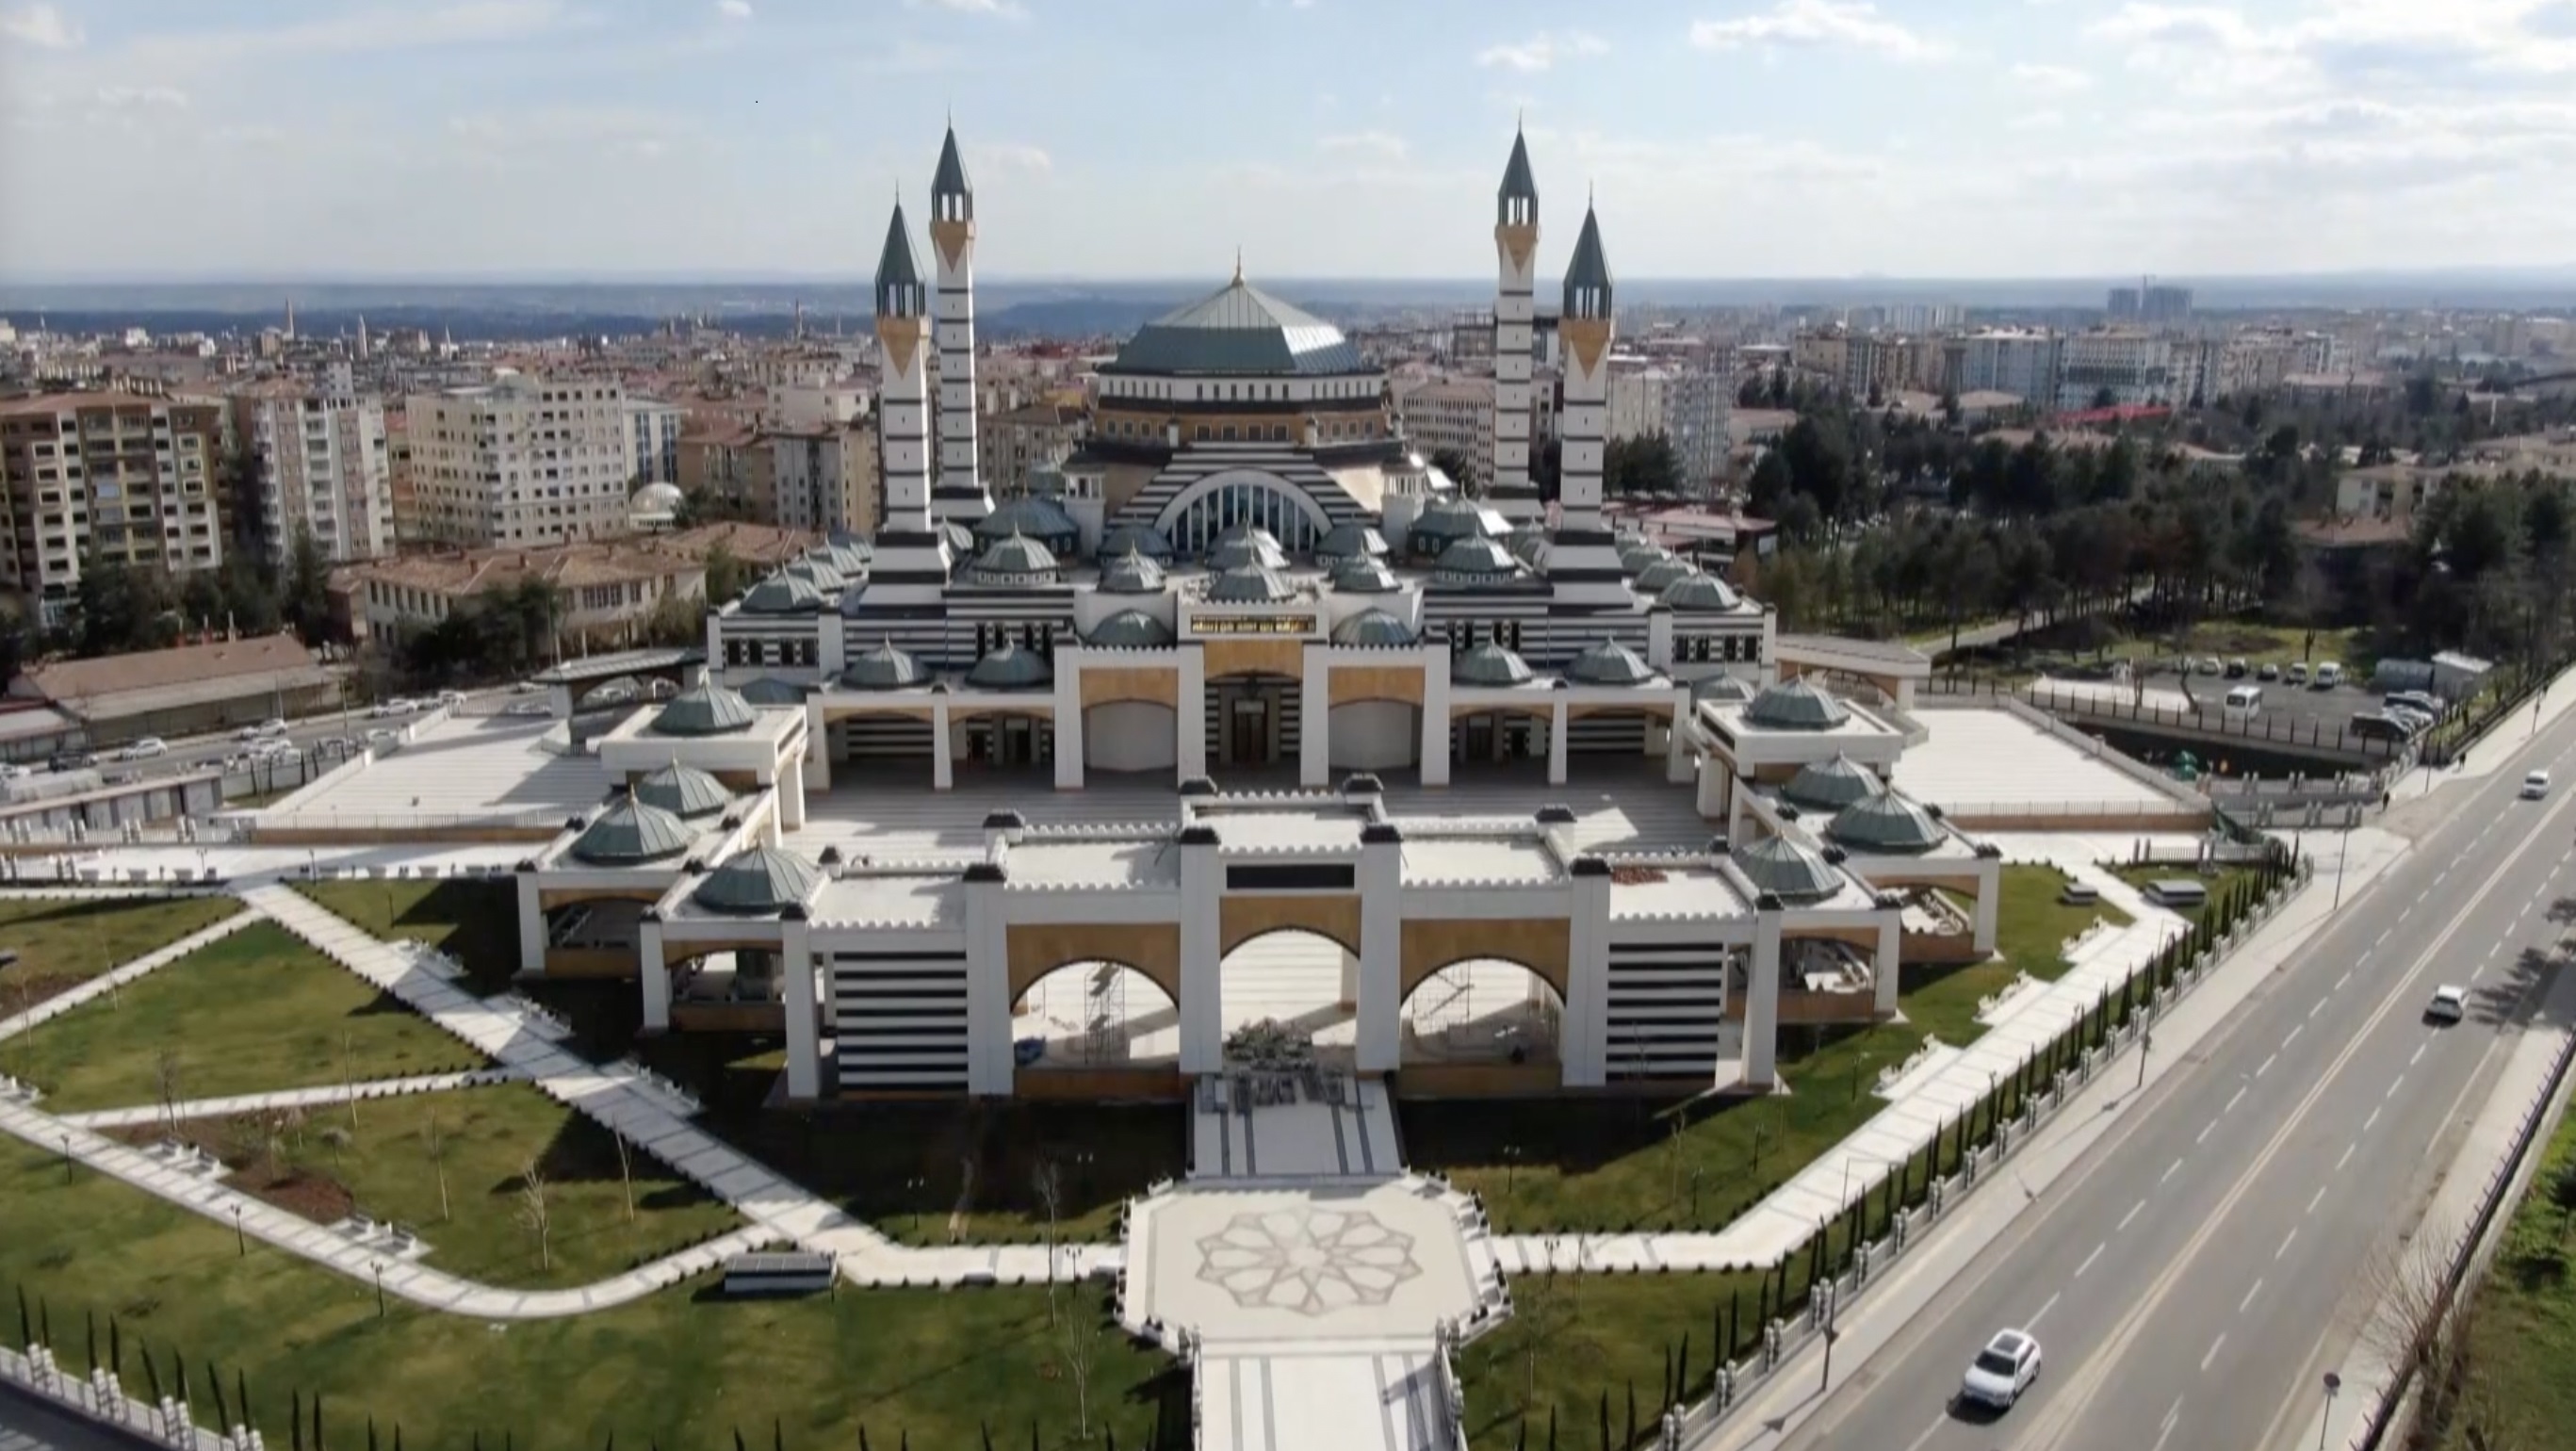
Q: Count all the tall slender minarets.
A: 4